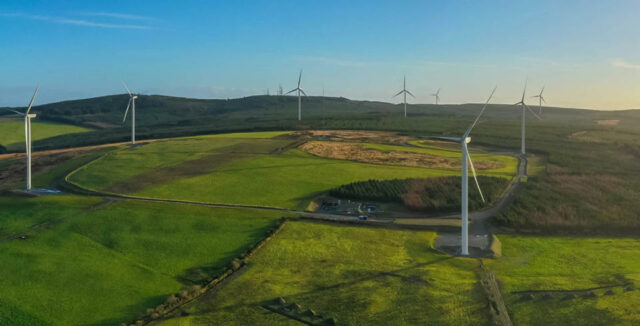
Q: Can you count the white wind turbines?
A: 8